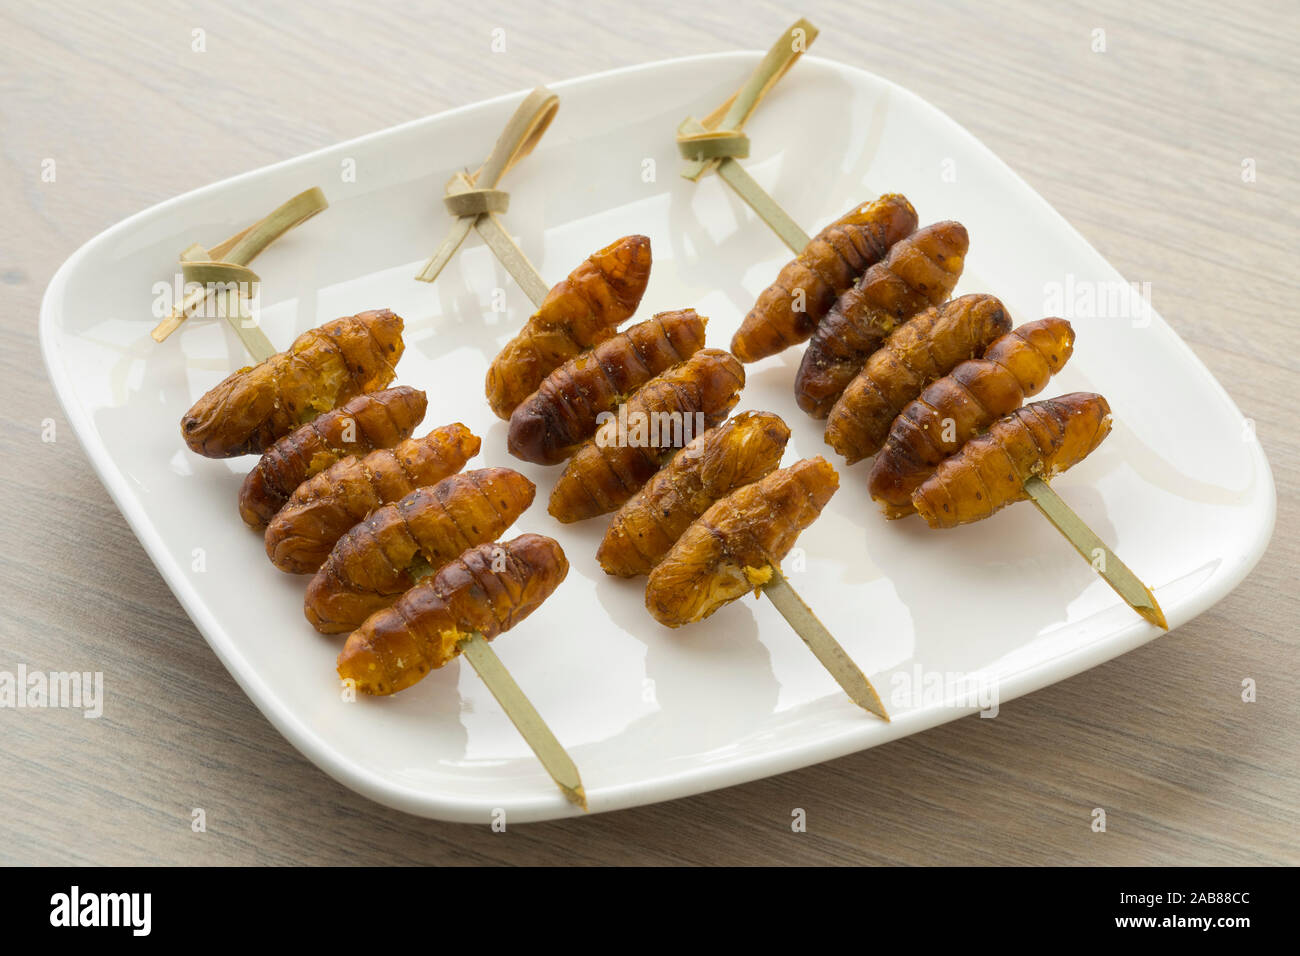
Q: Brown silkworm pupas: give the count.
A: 15